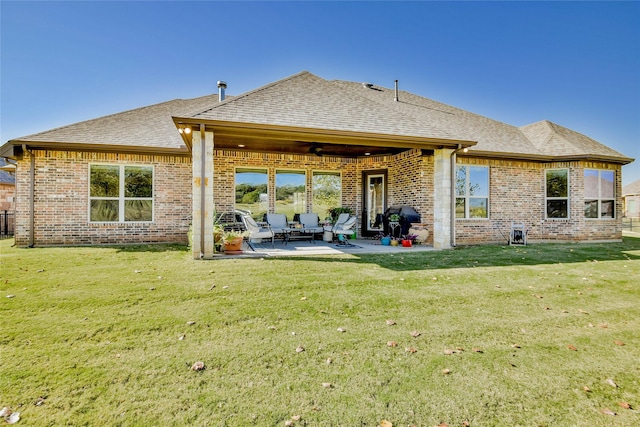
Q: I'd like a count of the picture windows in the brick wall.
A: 3